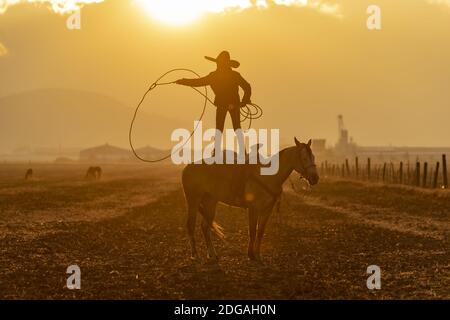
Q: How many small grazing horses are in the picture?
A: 2